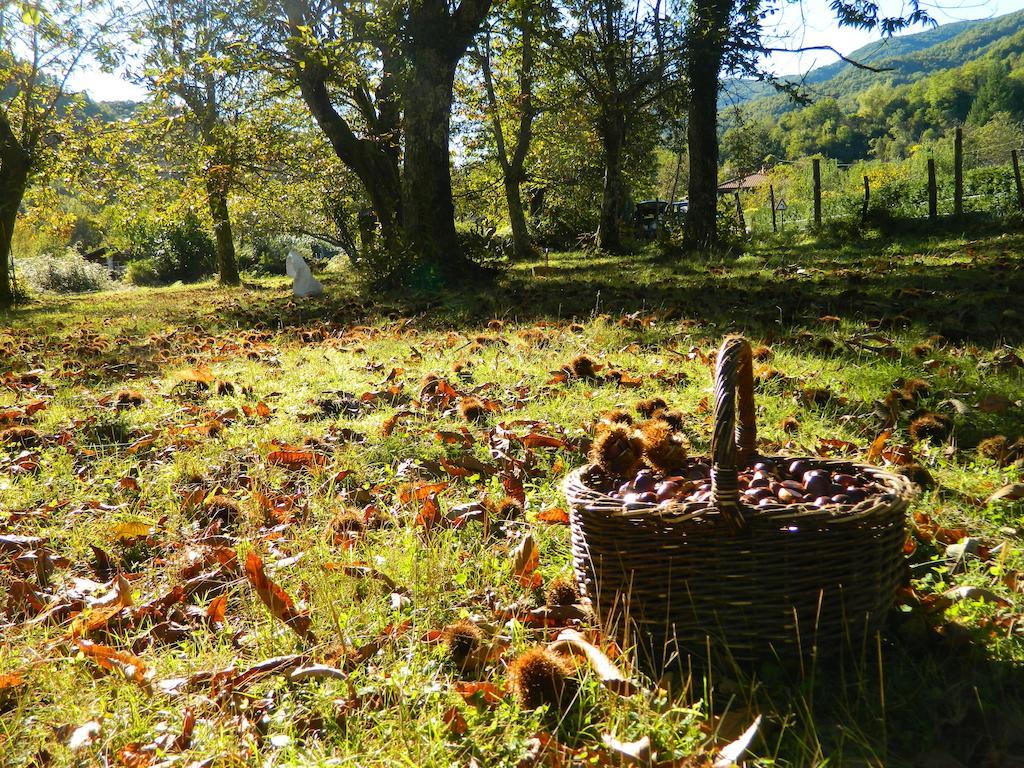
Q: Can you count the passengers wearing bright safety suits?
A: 0